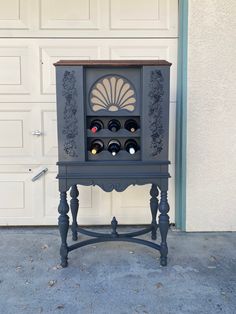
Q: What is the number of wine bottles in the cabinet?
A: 6